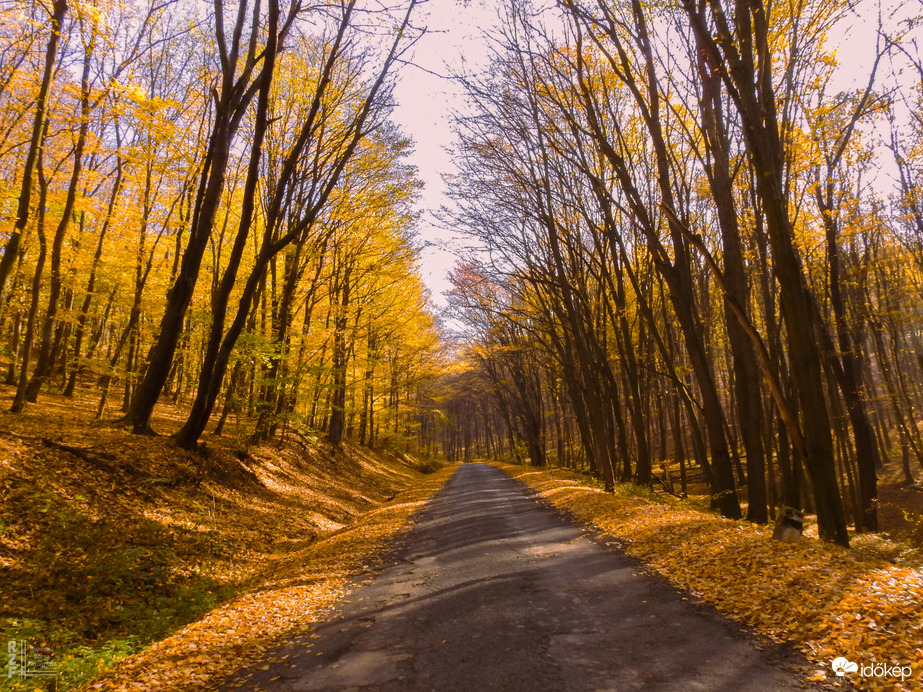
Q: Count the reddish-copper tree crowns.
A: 1